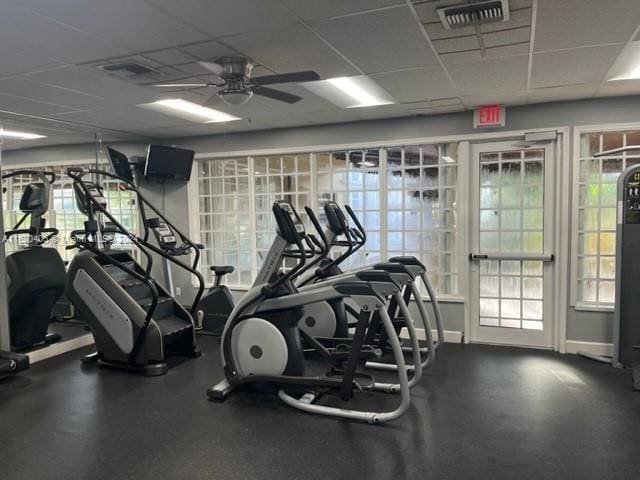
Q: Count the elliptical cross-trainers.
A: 2